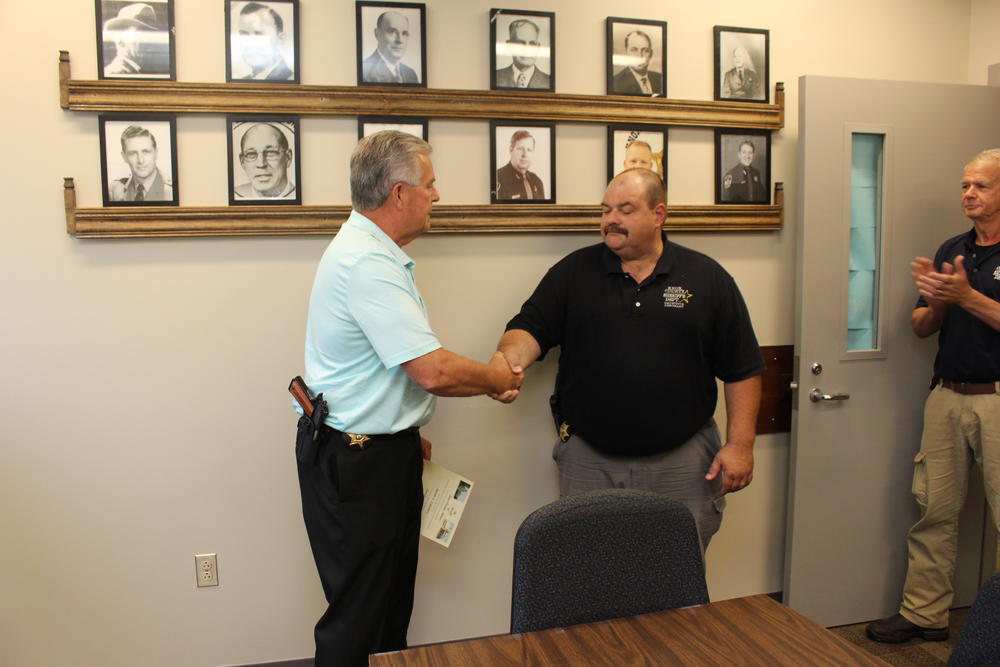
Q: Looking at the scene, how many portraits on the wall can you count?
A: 12